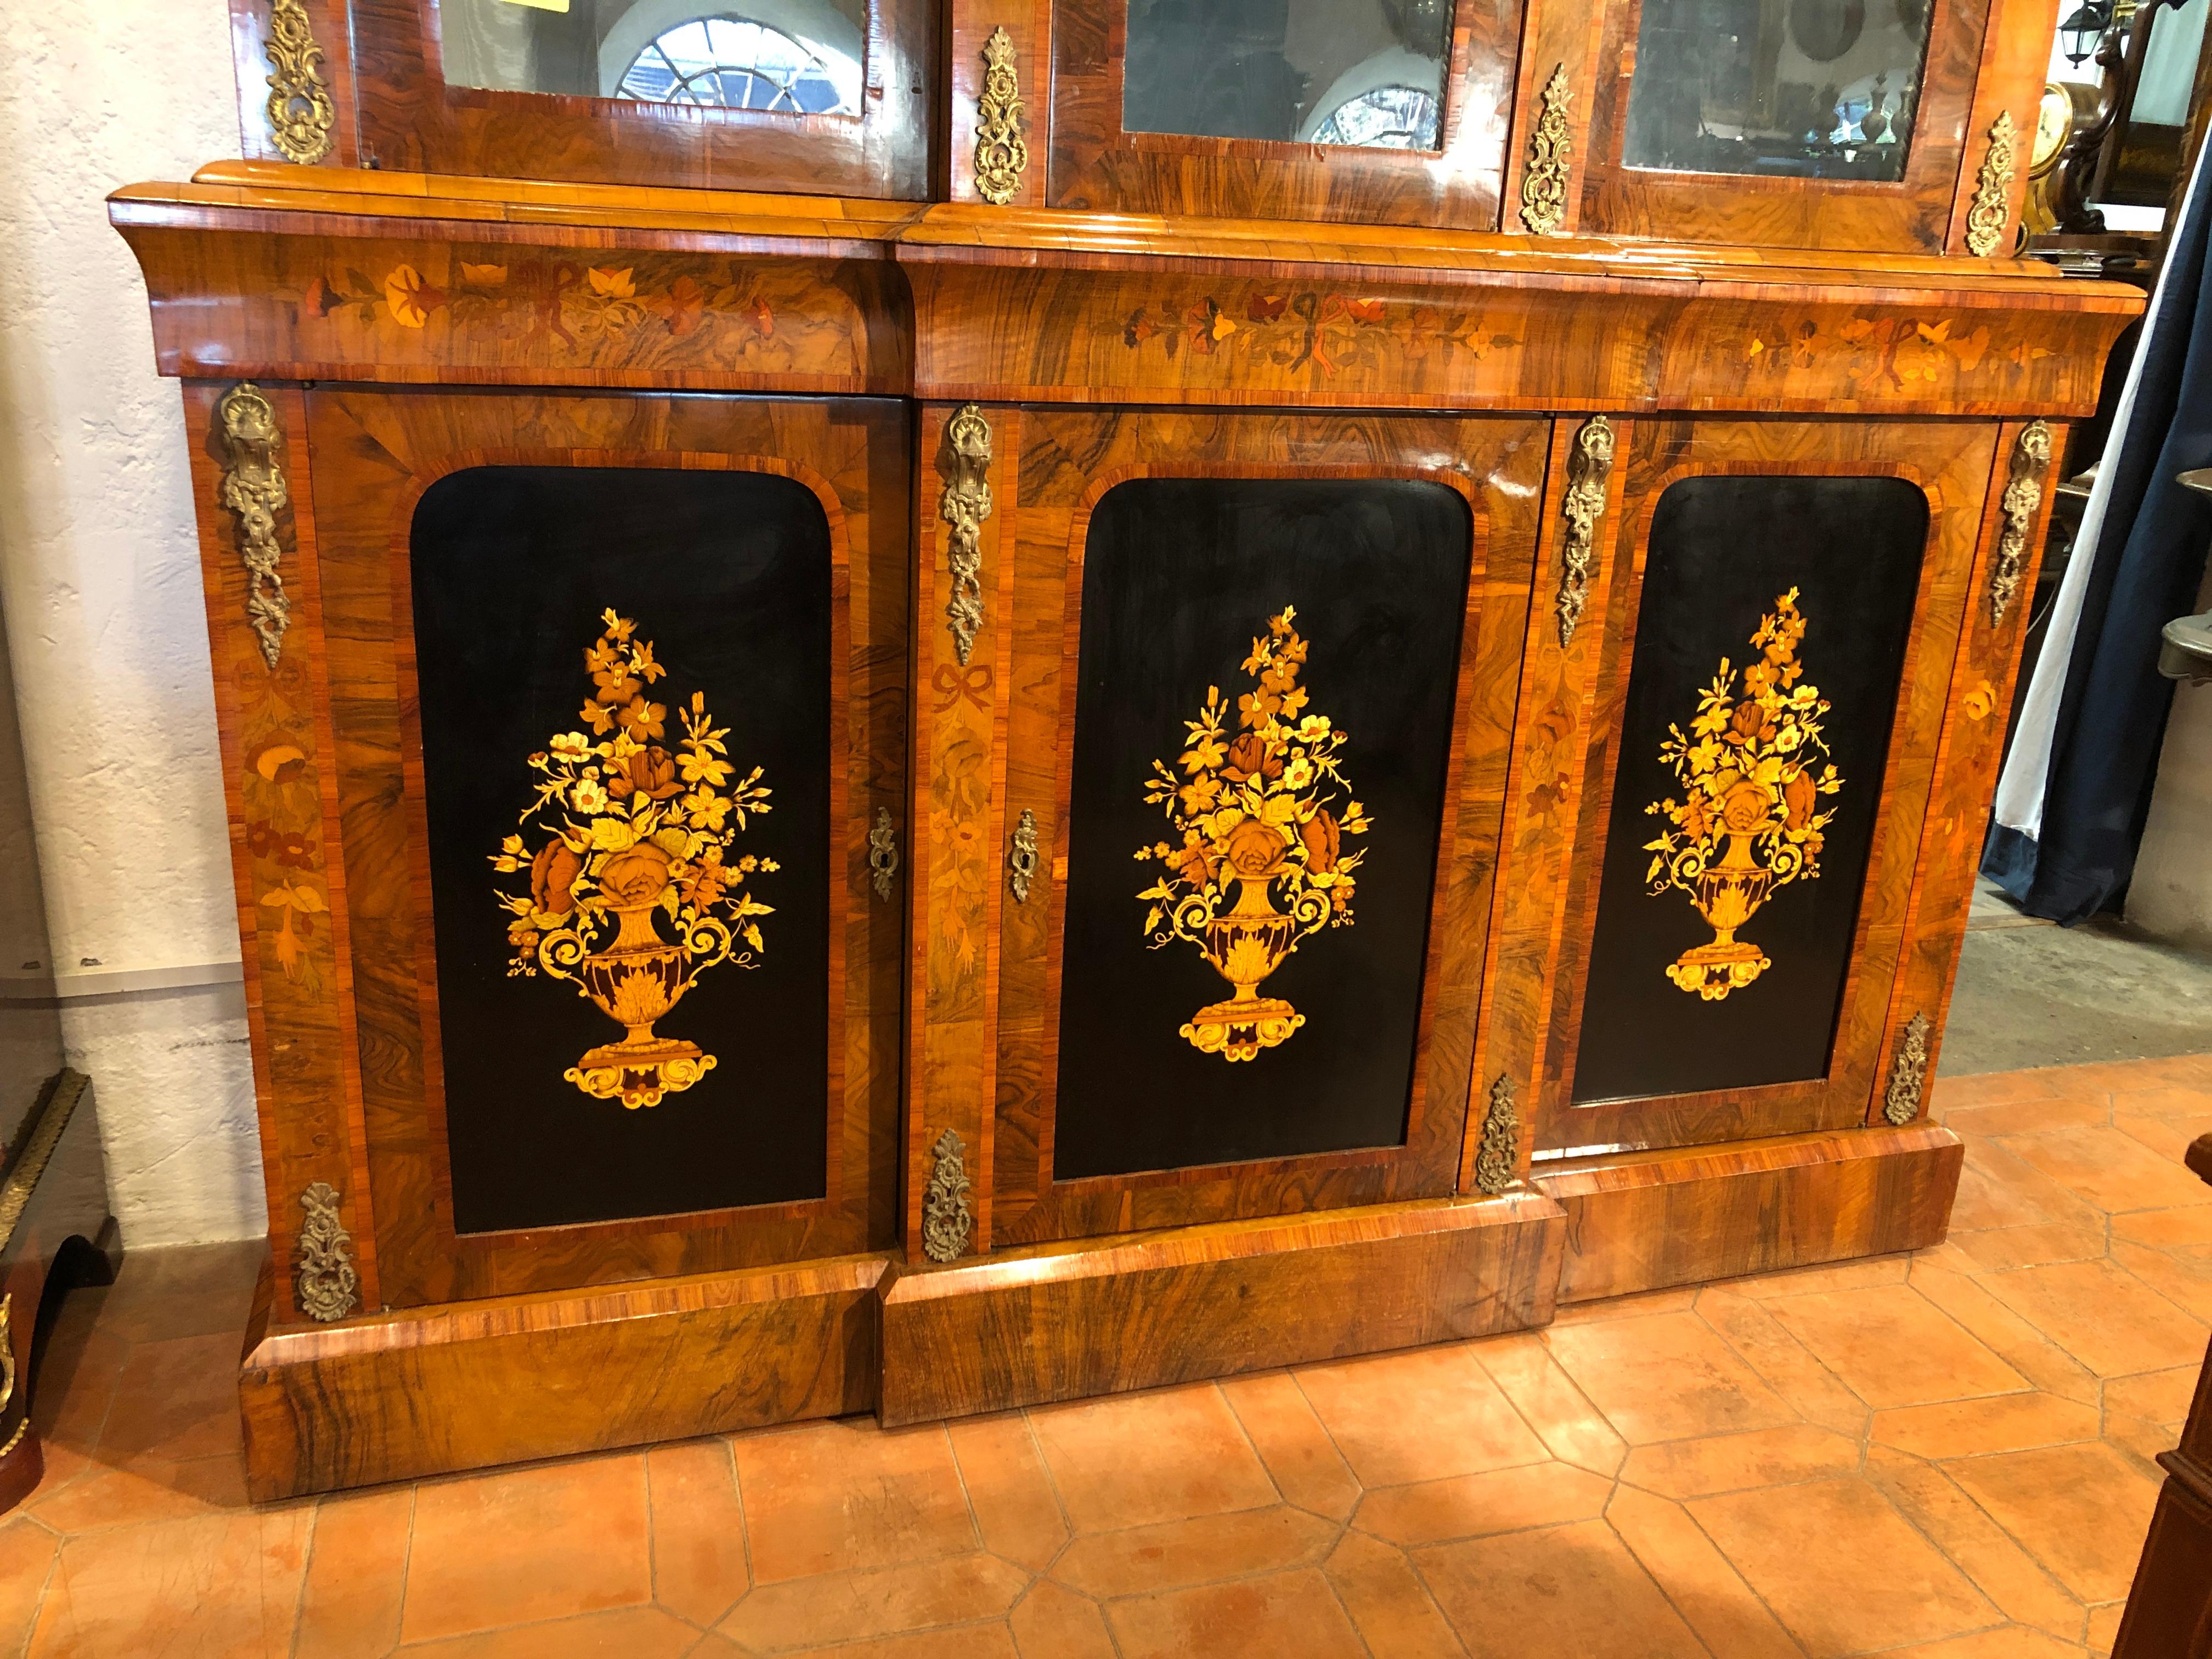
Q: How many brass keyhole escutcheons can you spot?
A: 2